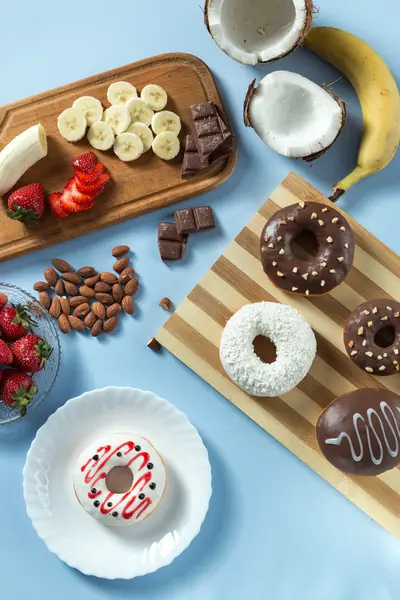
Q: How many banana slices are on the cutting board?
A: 11